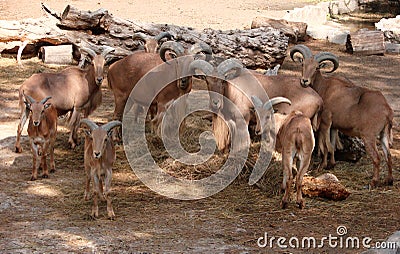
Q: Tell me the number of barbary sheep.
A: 8